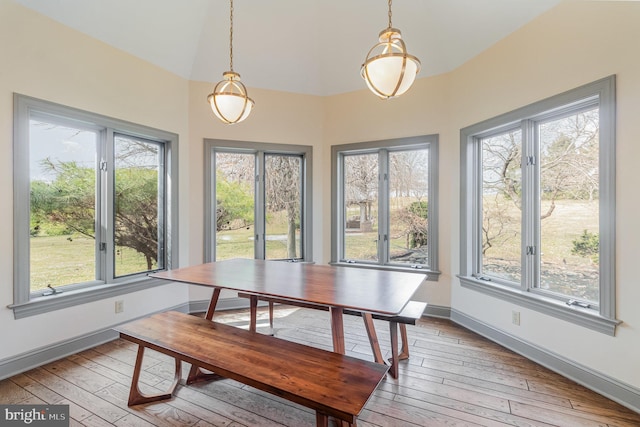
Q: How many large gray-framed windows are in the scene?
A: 4